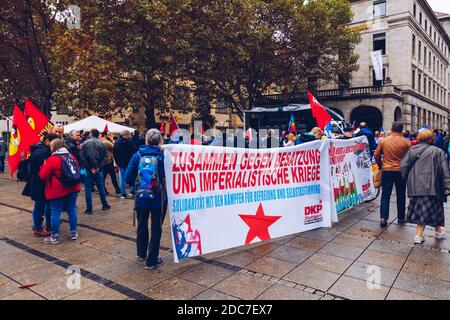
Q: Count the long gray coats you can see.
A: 1